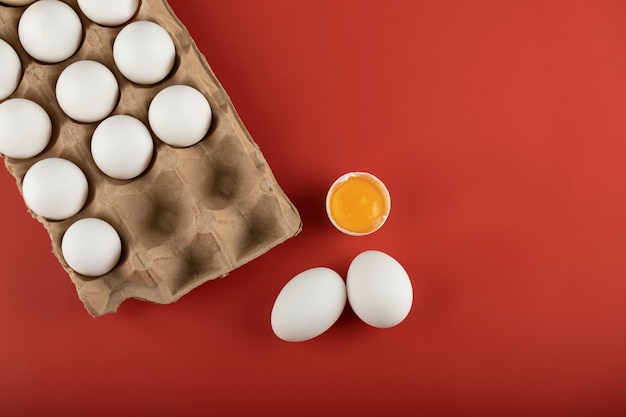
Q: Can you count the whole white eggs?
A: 12